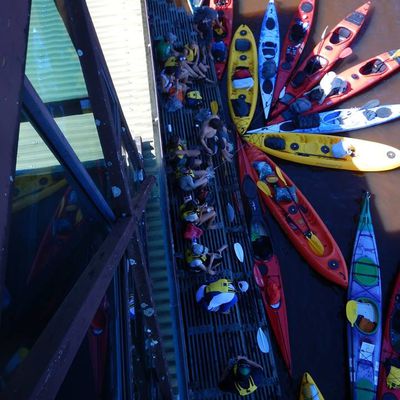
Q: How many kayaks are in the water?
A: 13